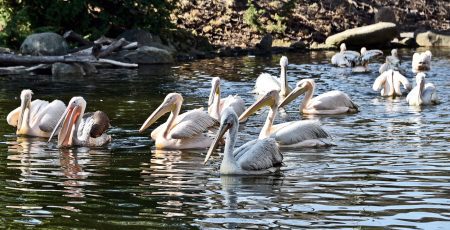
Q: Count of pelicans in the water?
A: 14